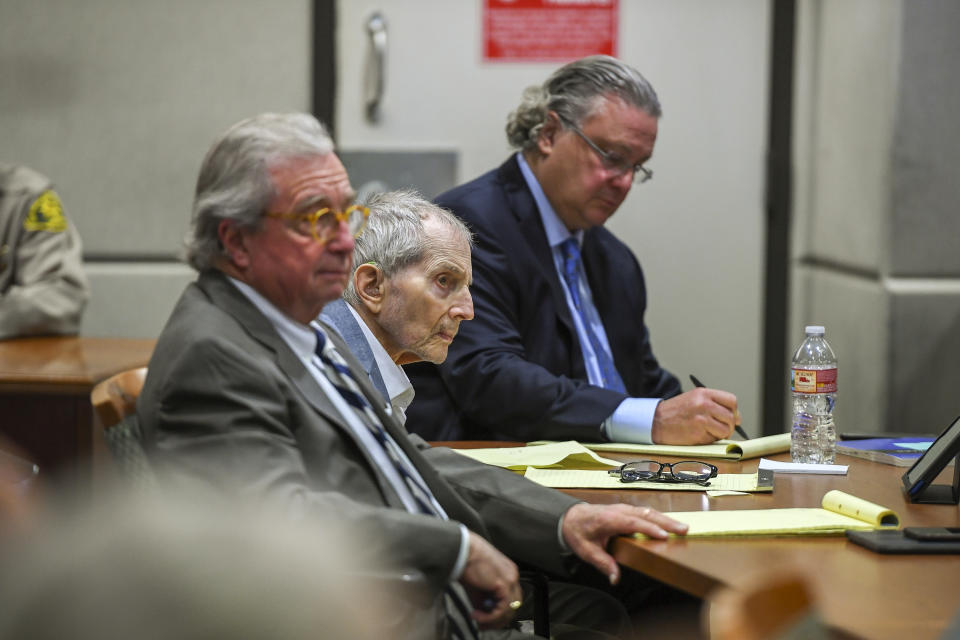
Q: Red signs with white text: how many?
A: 1